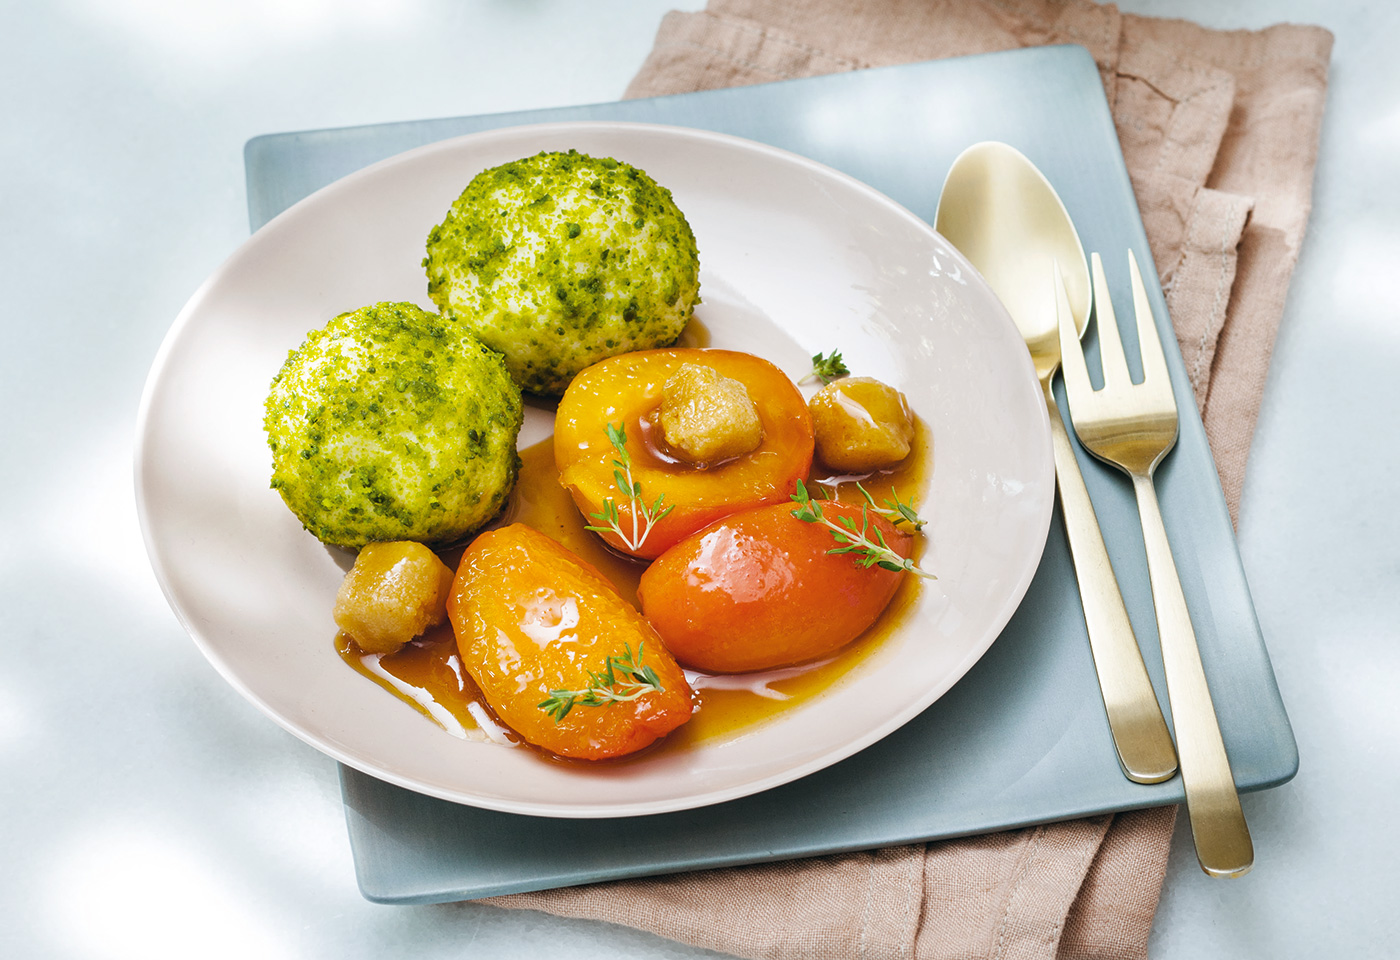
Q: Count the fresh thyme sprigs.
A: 5